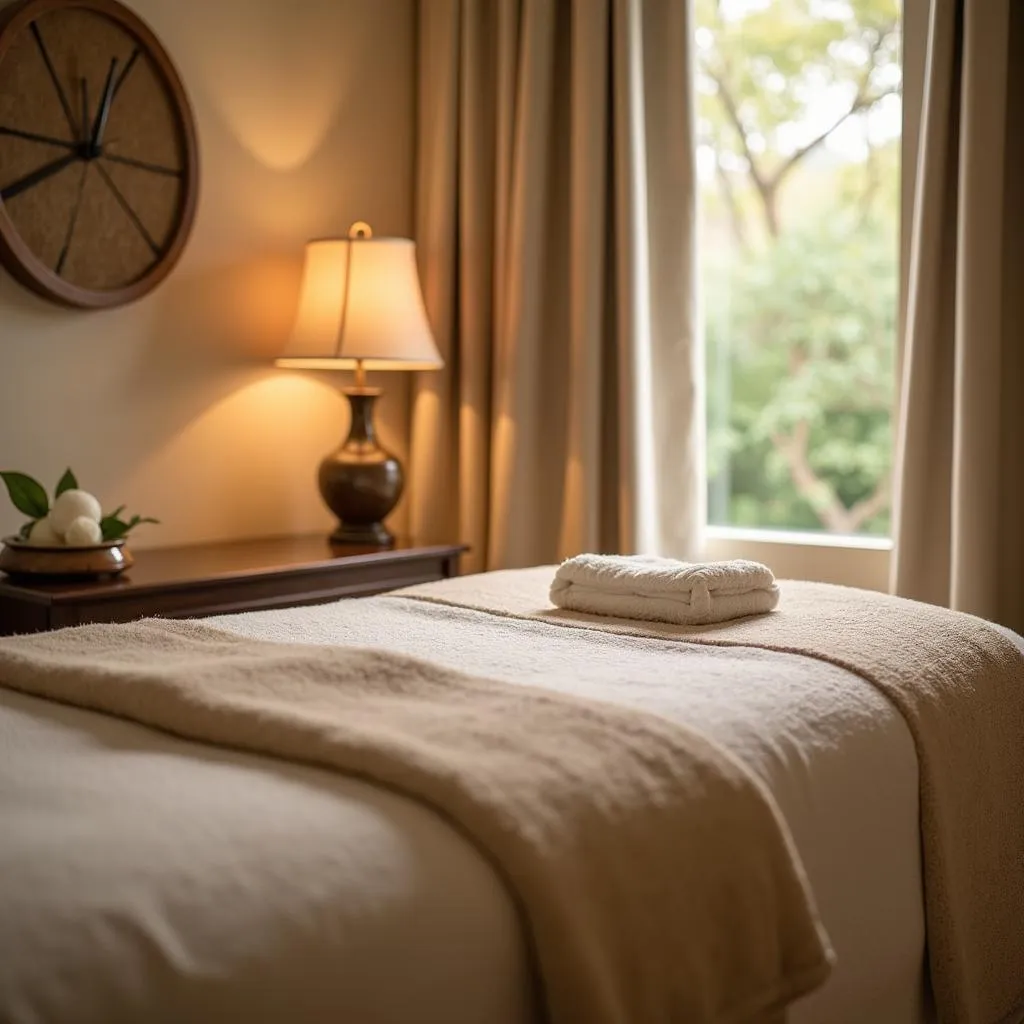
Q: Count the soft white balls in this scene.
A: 3